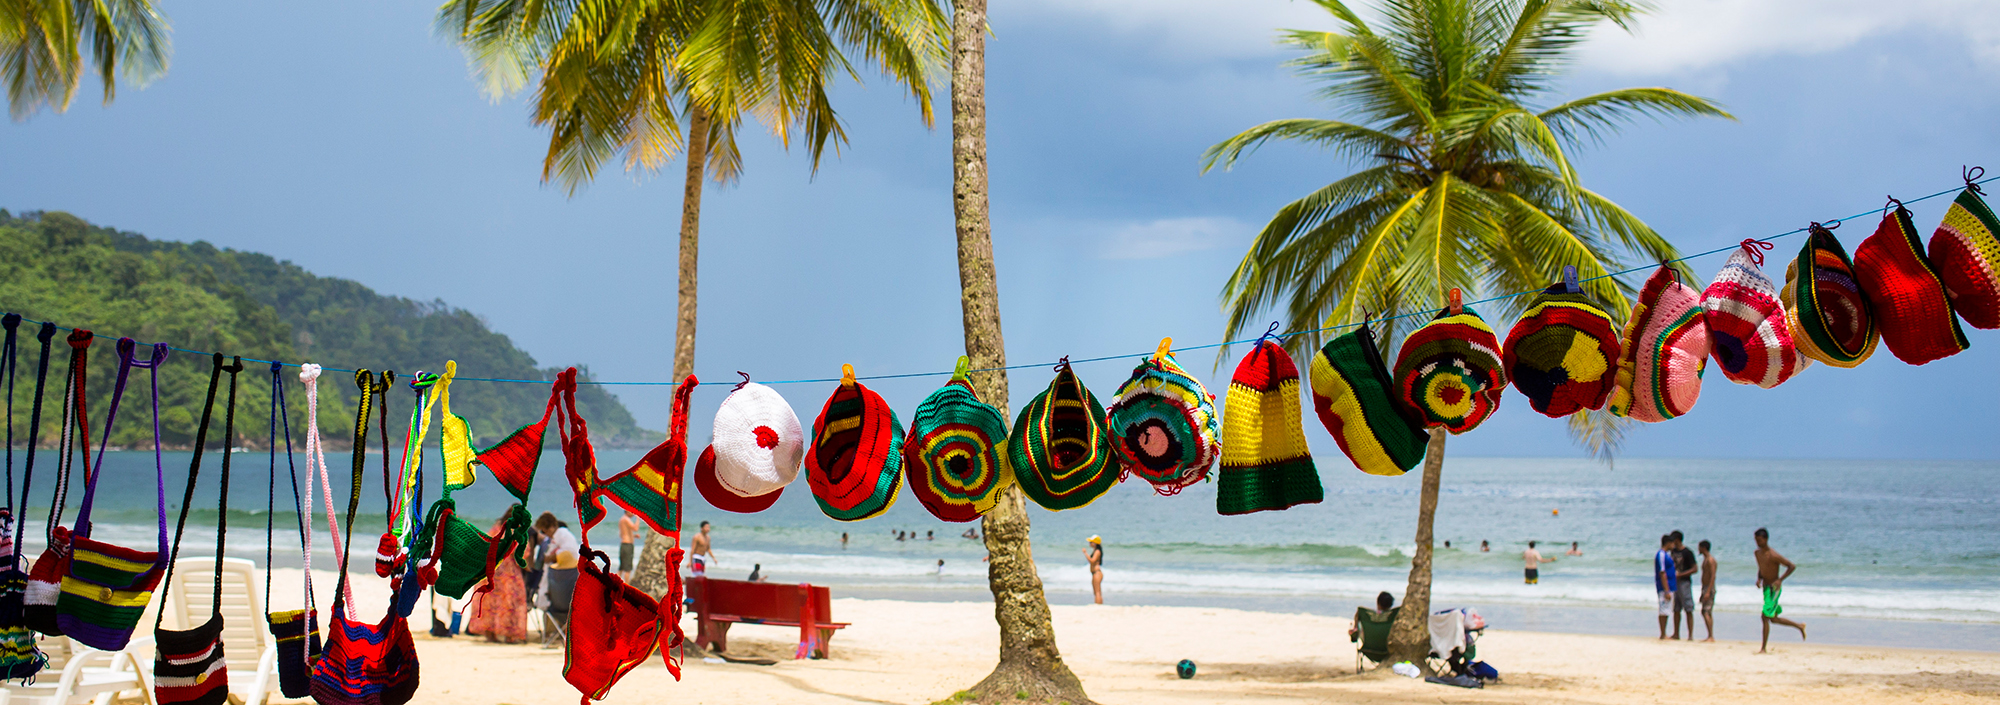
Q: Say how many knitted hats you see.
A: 14